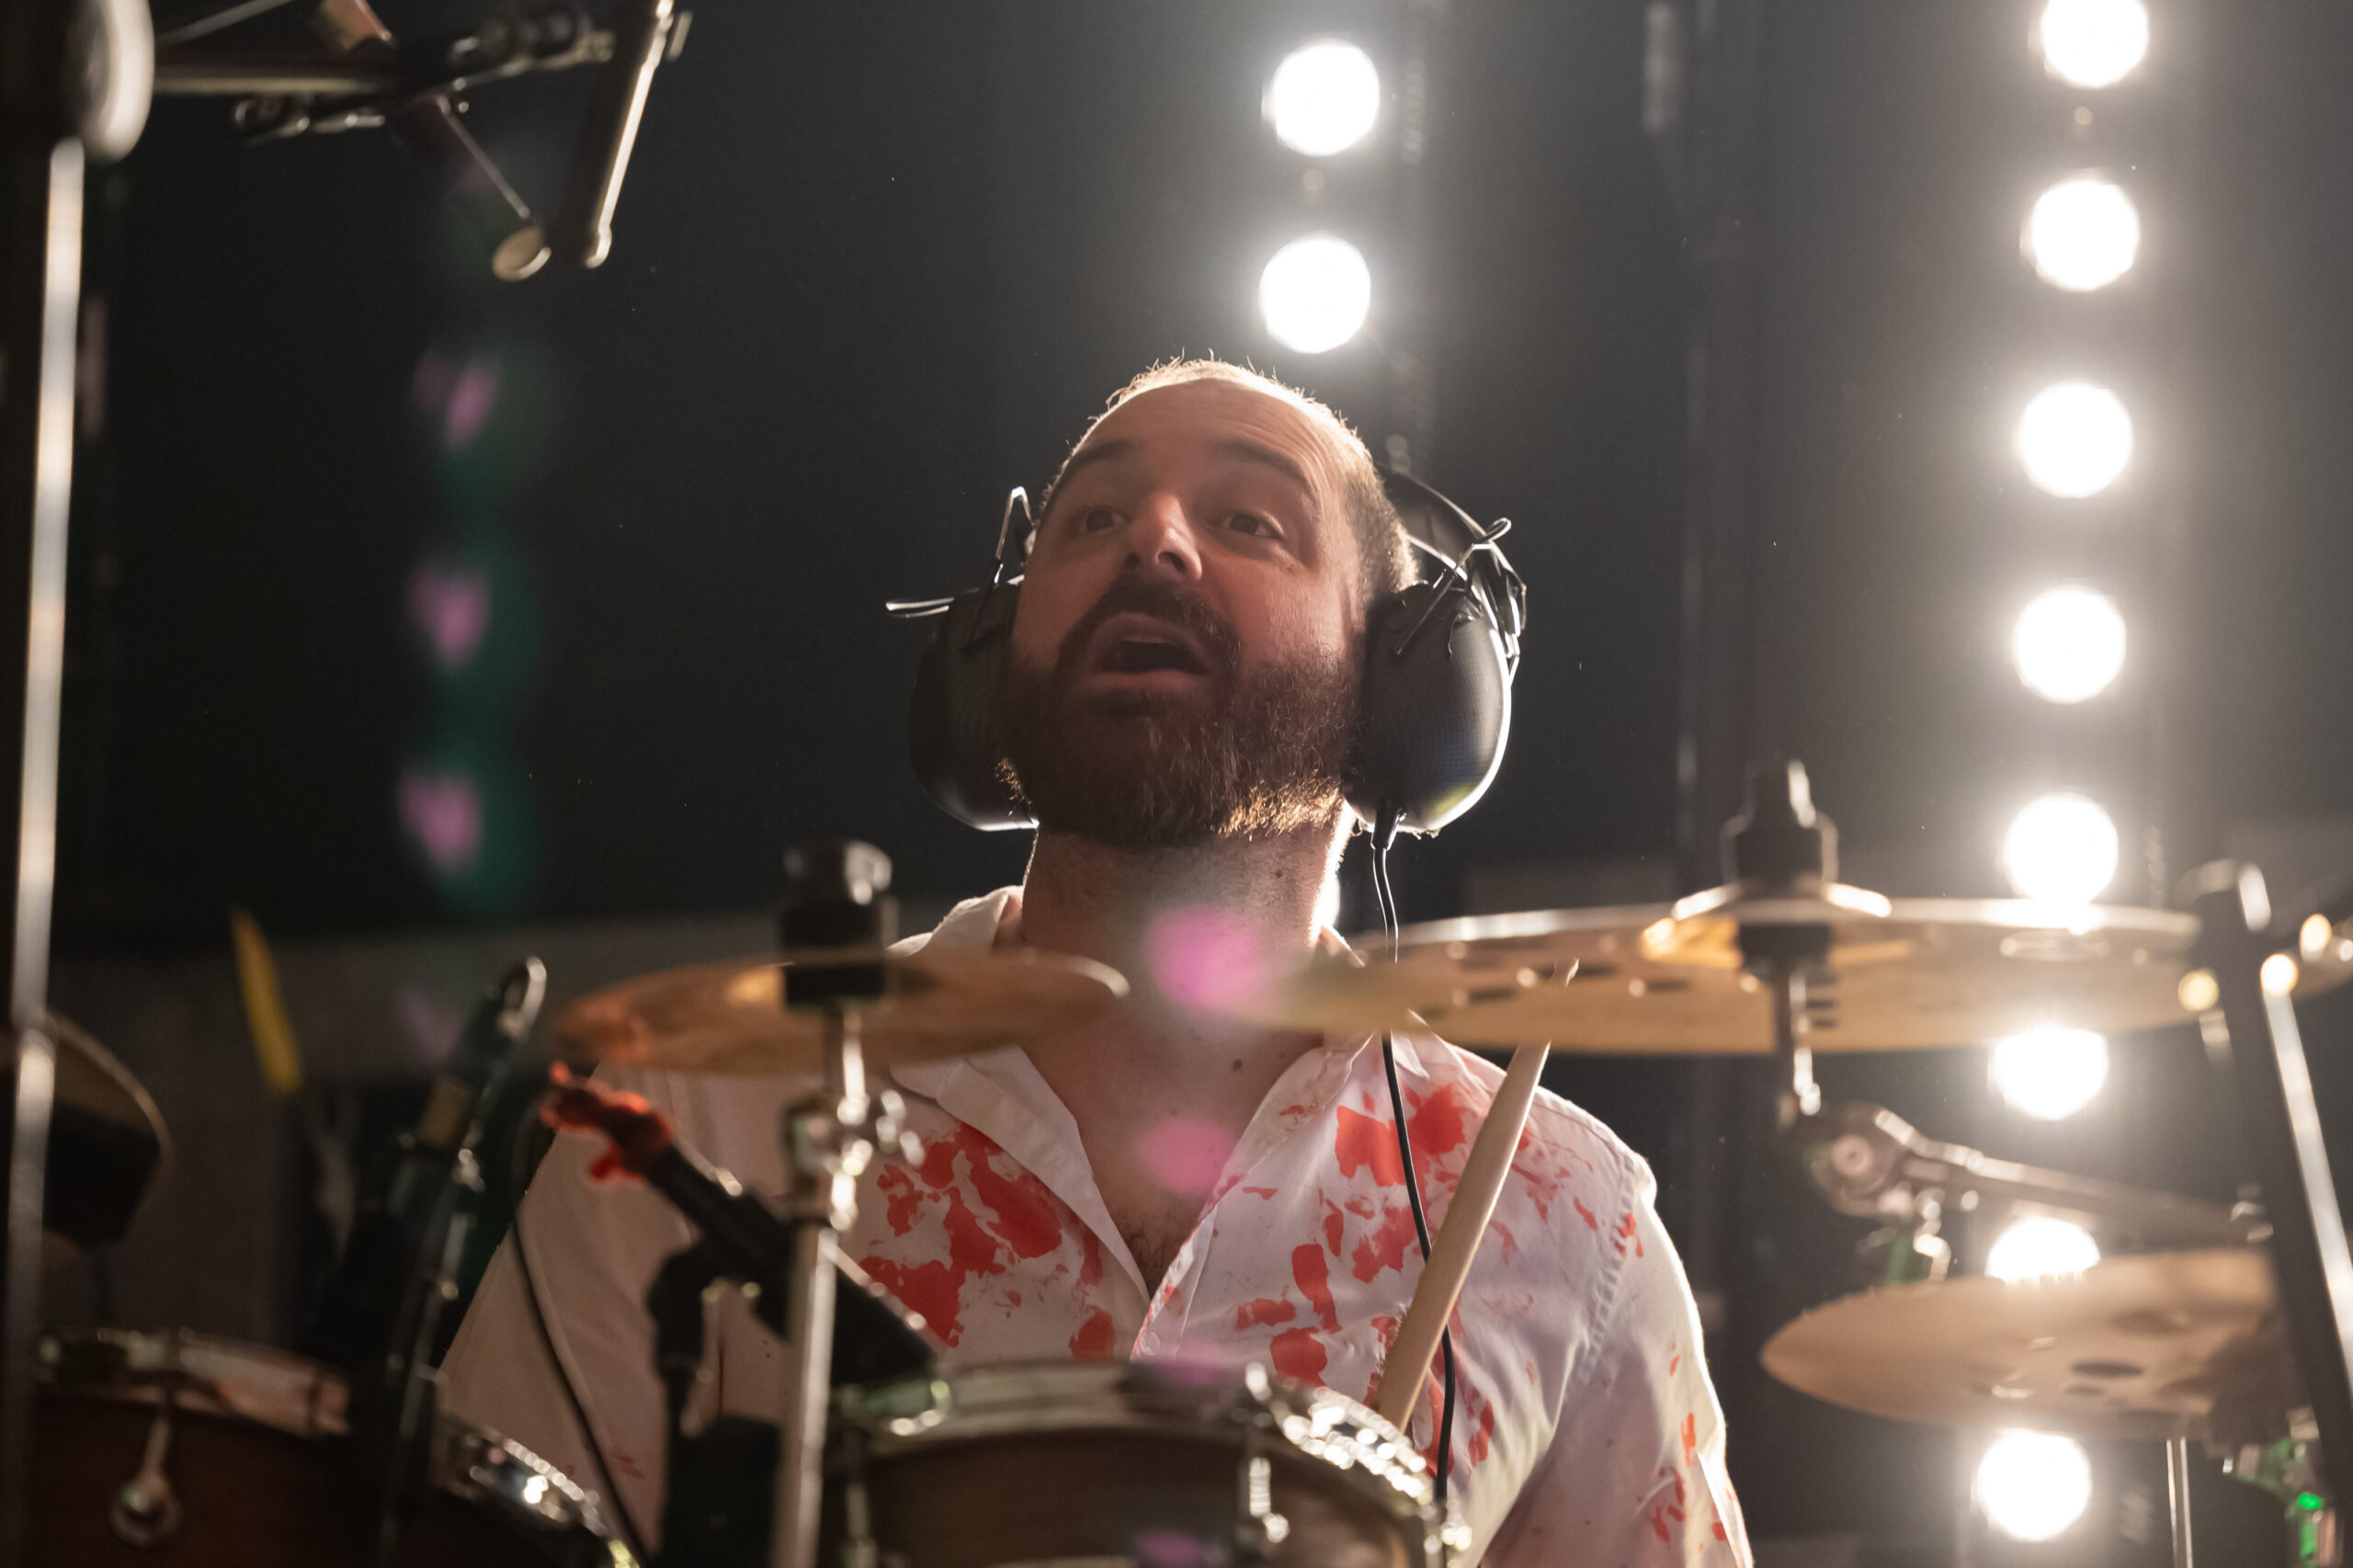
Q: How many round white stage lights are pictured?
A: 10